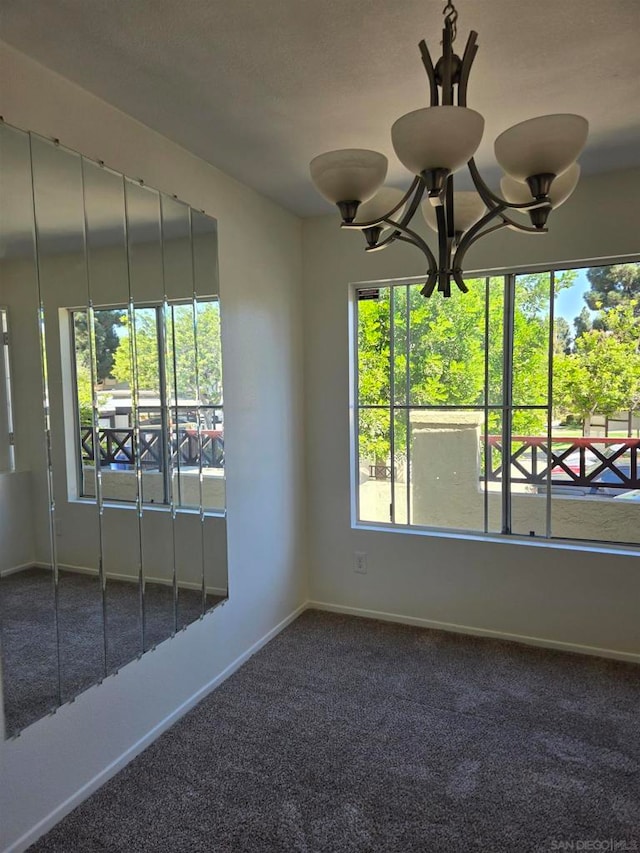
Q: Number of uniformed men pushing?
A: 0